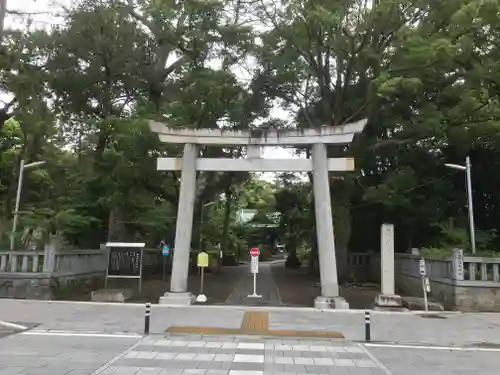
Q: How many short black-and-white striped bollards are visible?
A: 2